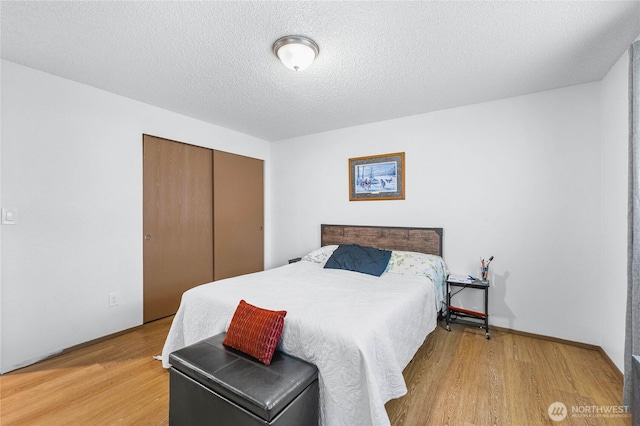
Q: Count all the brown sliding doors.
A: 2